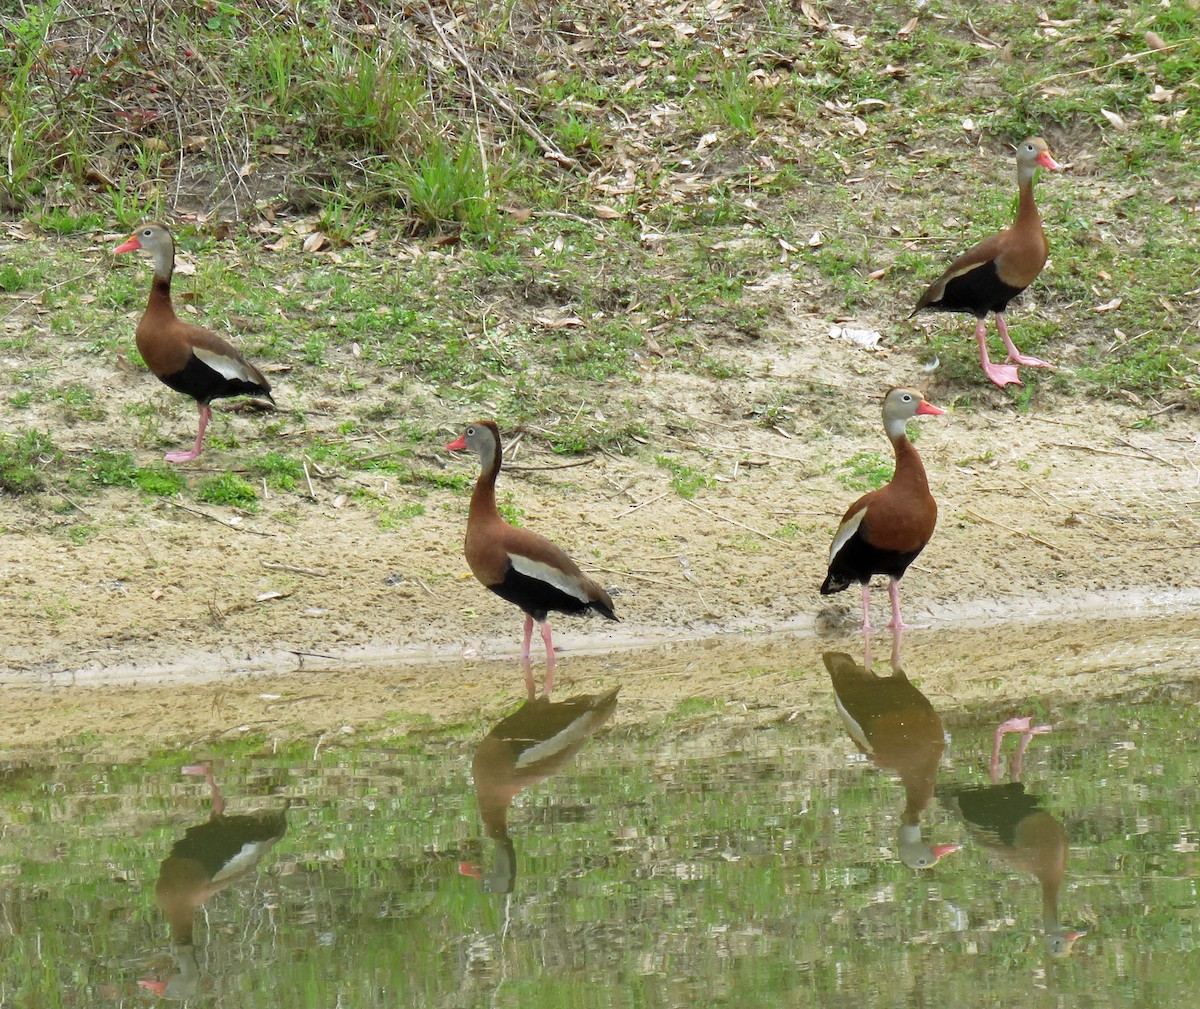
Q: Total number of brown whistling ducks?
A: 4